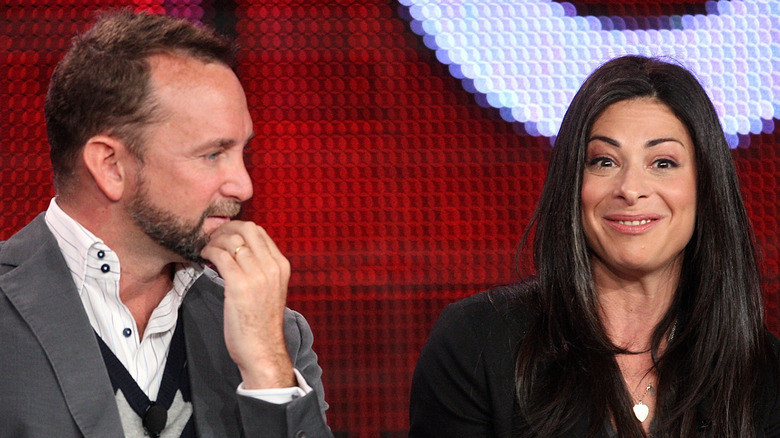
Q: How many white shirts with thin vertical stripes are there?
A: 1